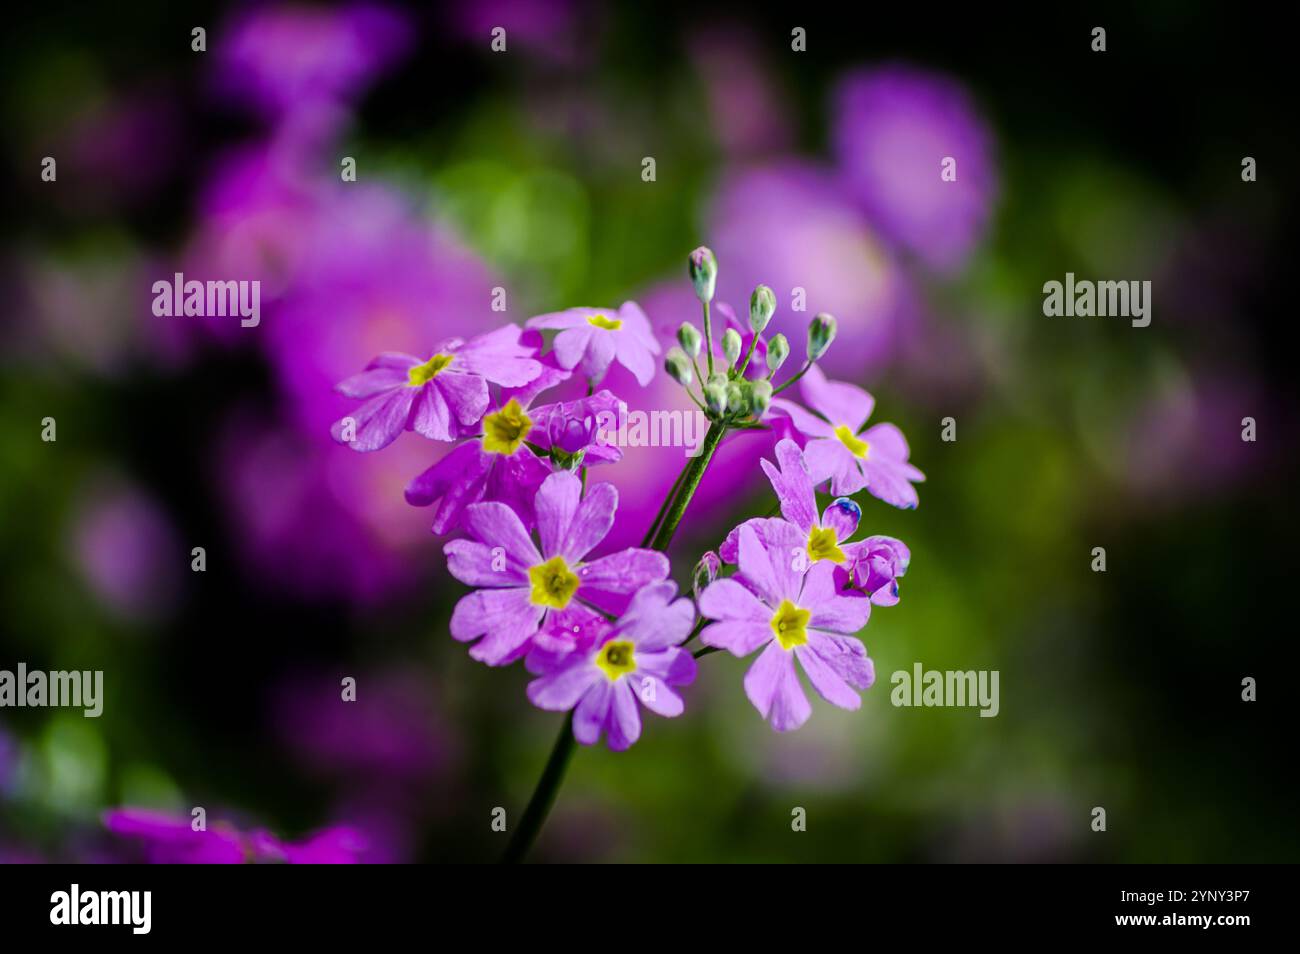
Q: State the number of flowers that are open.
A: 8